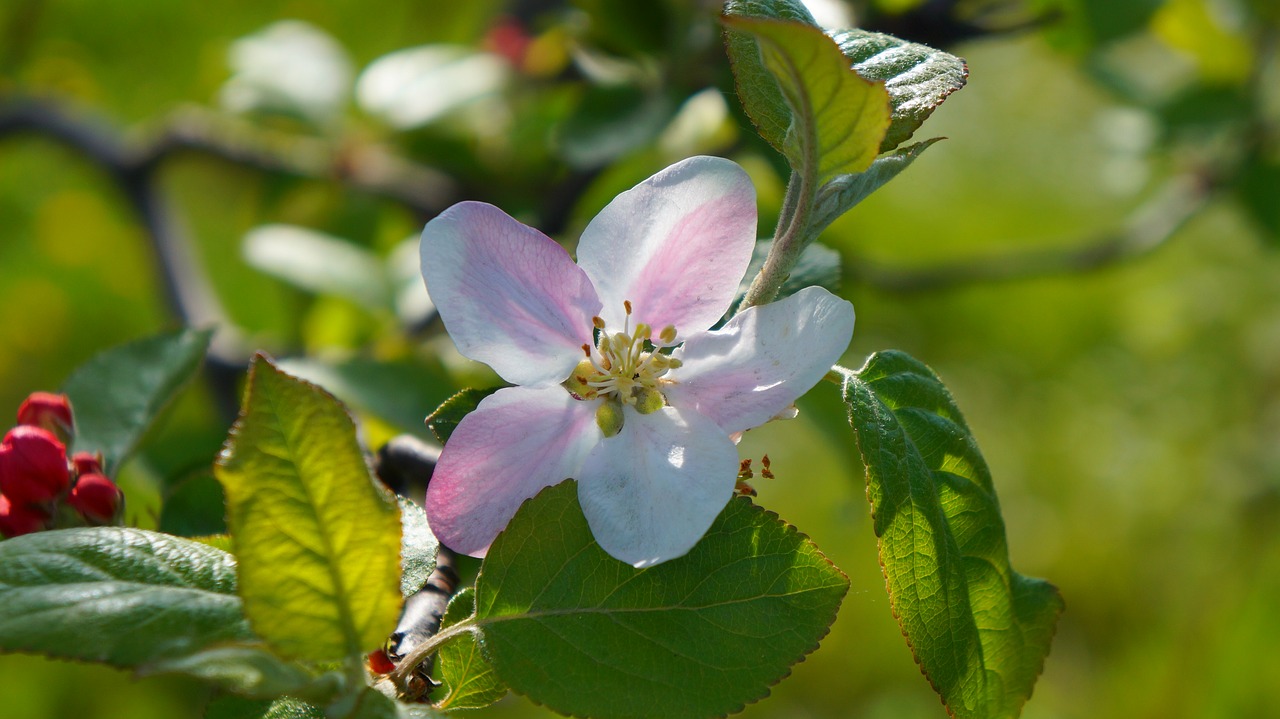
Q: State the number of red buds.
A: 5